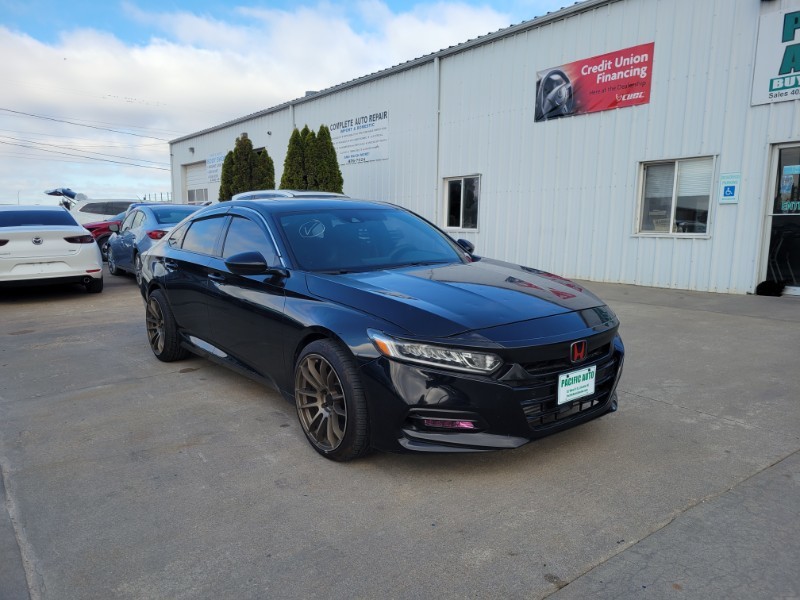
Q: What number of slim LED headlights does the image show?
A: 1